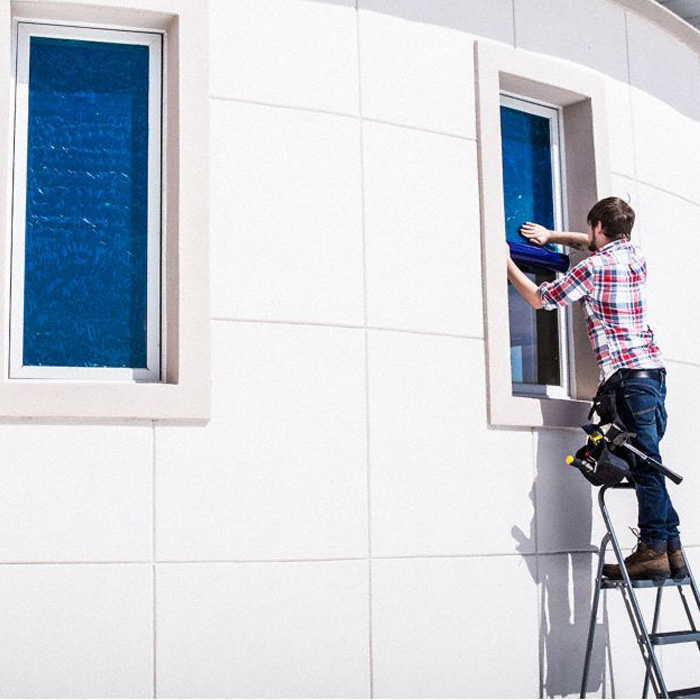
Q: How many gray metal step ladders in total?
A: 1